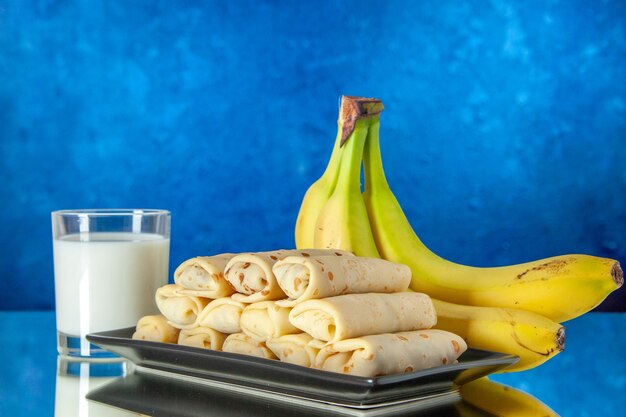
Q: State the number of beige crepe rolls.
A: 12